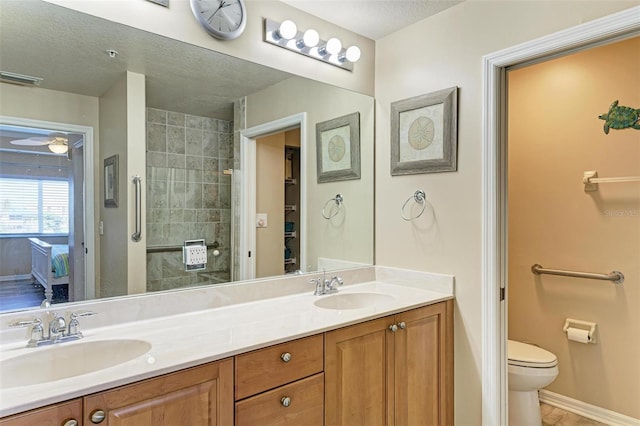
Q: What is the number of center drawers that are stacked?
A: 2